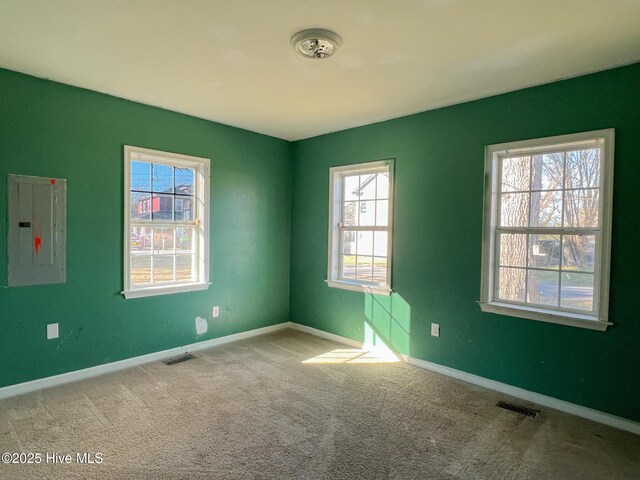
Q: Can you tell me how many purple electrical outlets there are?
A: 0